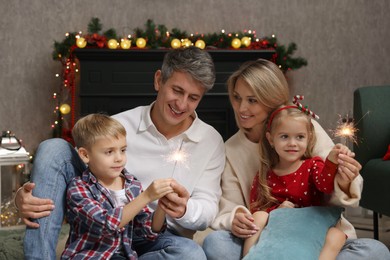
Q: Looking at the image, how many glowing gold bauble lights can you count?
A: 10